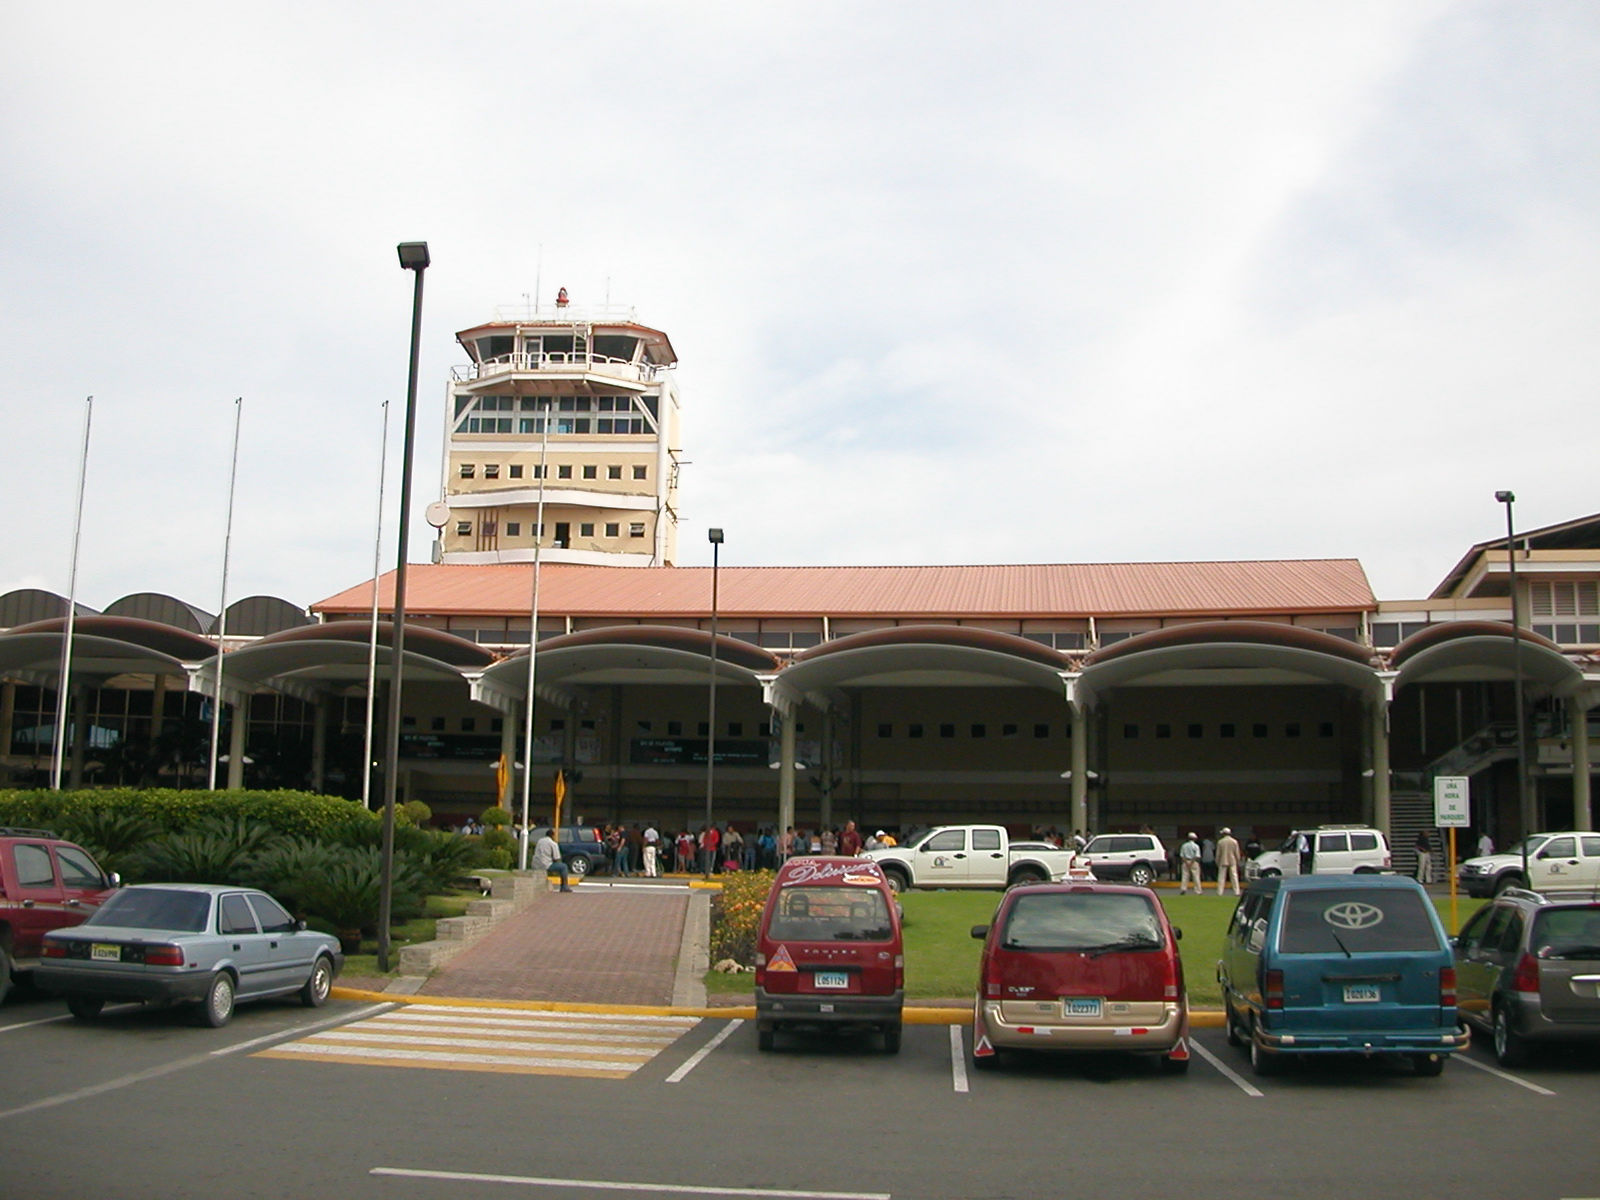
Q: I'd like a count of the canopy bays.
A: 6